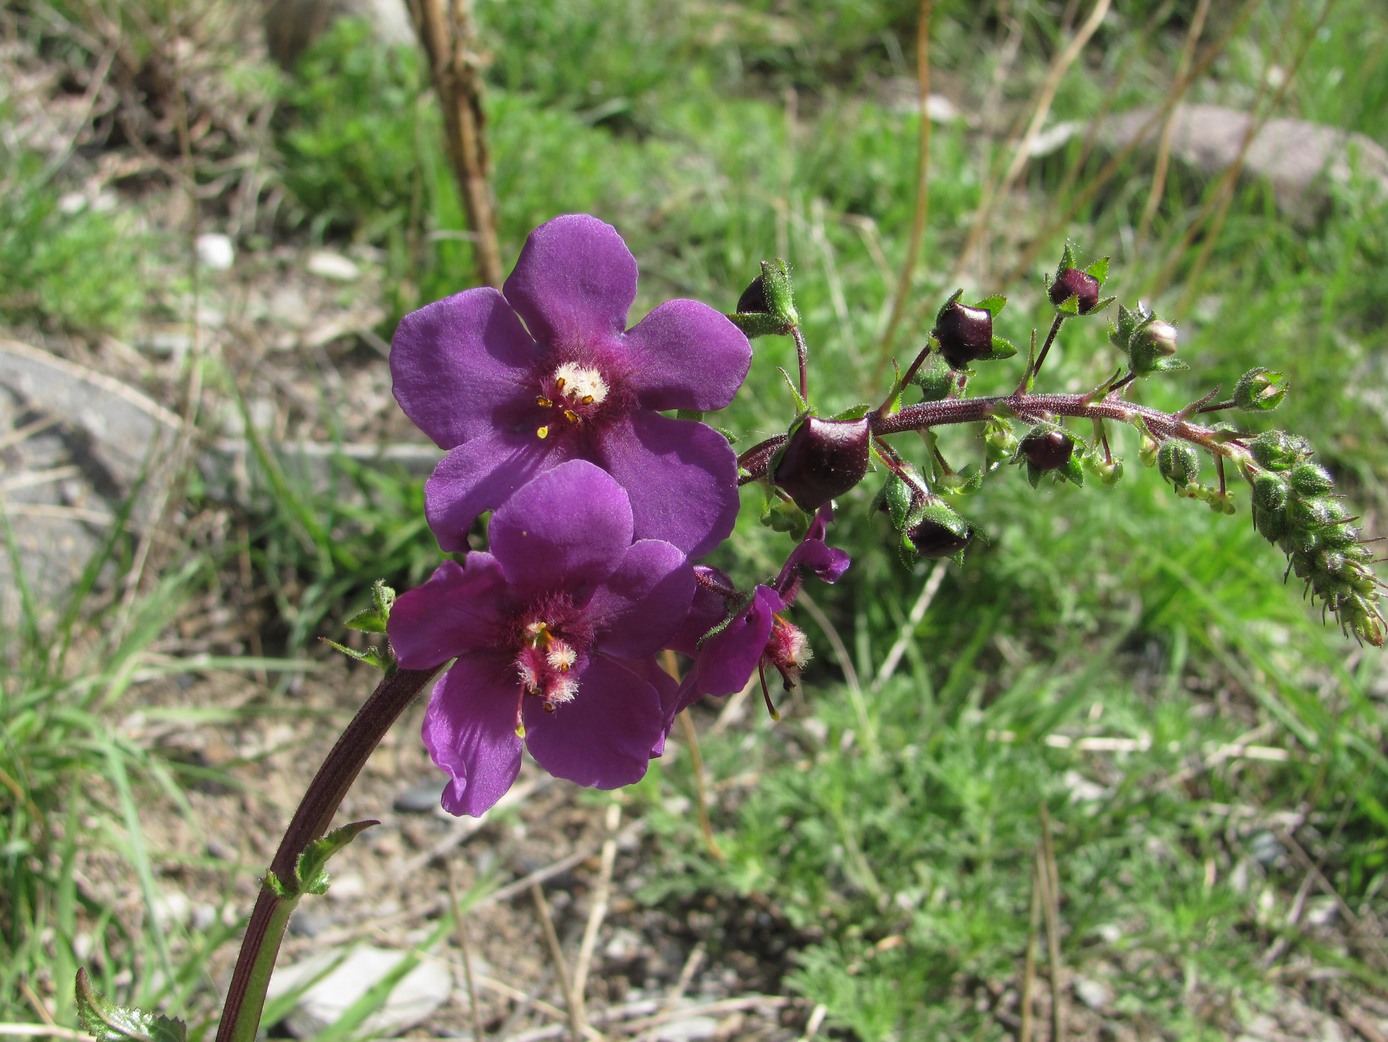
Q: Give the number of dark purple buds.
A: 6